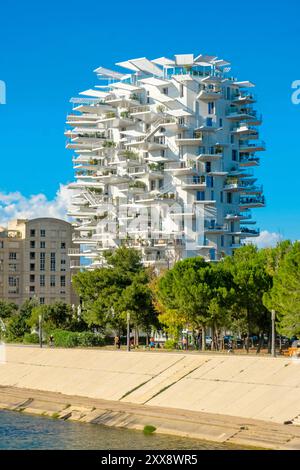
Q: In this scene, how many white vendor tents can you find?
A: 0